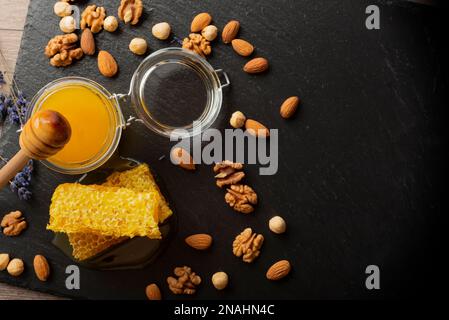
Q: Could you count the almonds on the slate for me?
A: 13